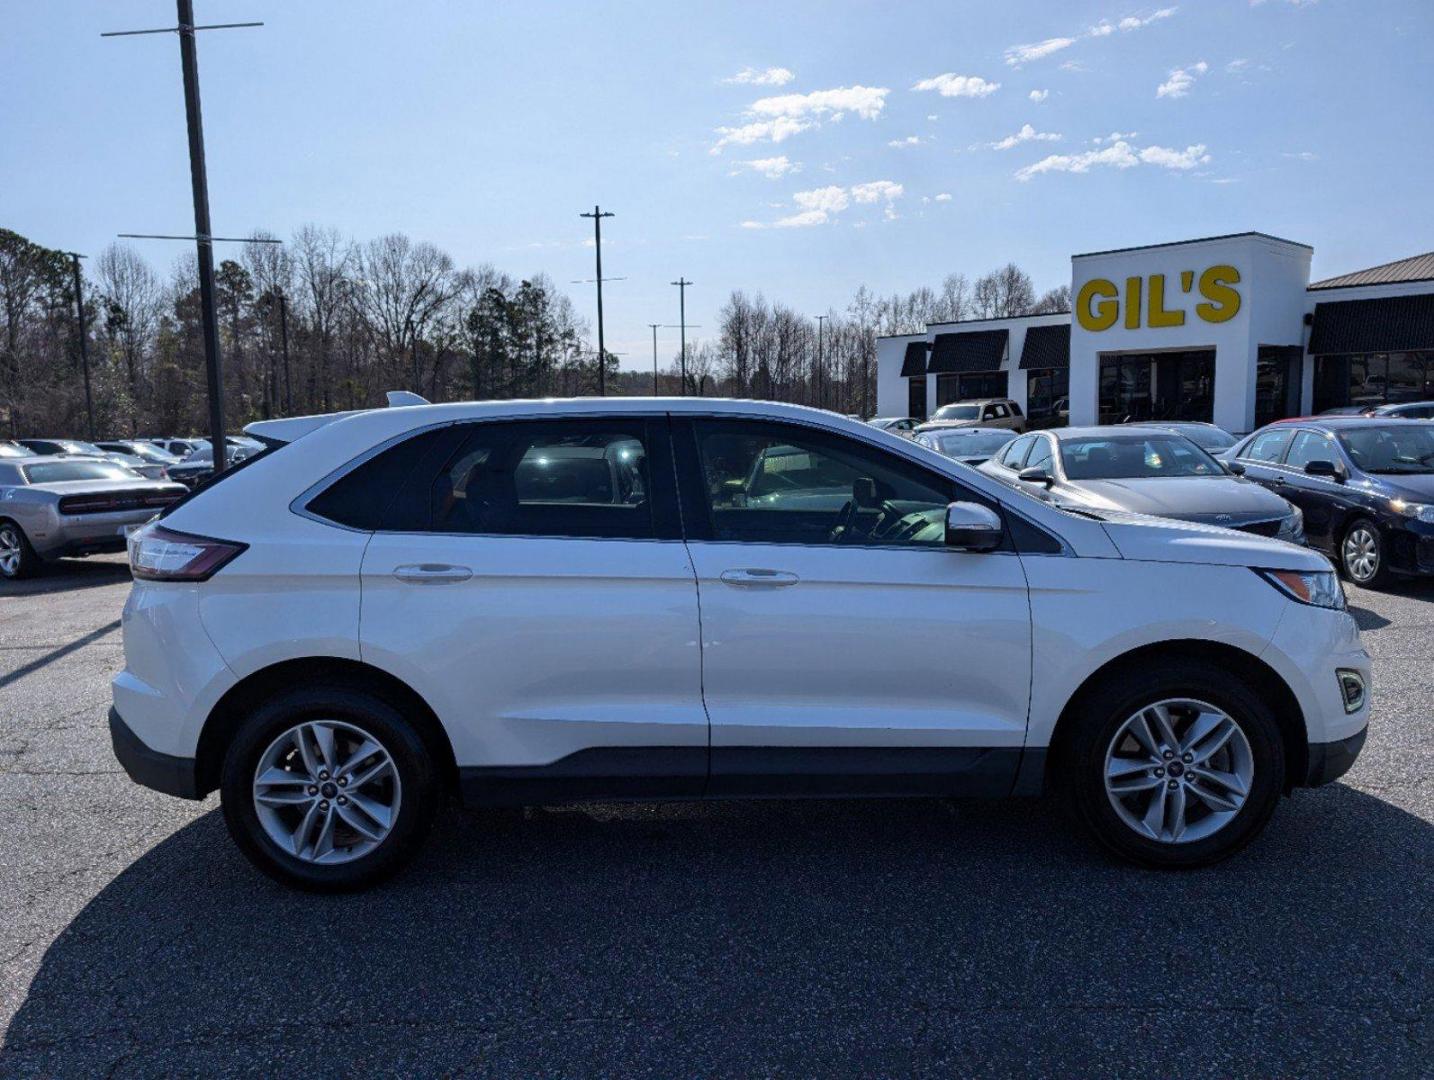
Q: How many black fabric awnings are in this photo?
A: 4